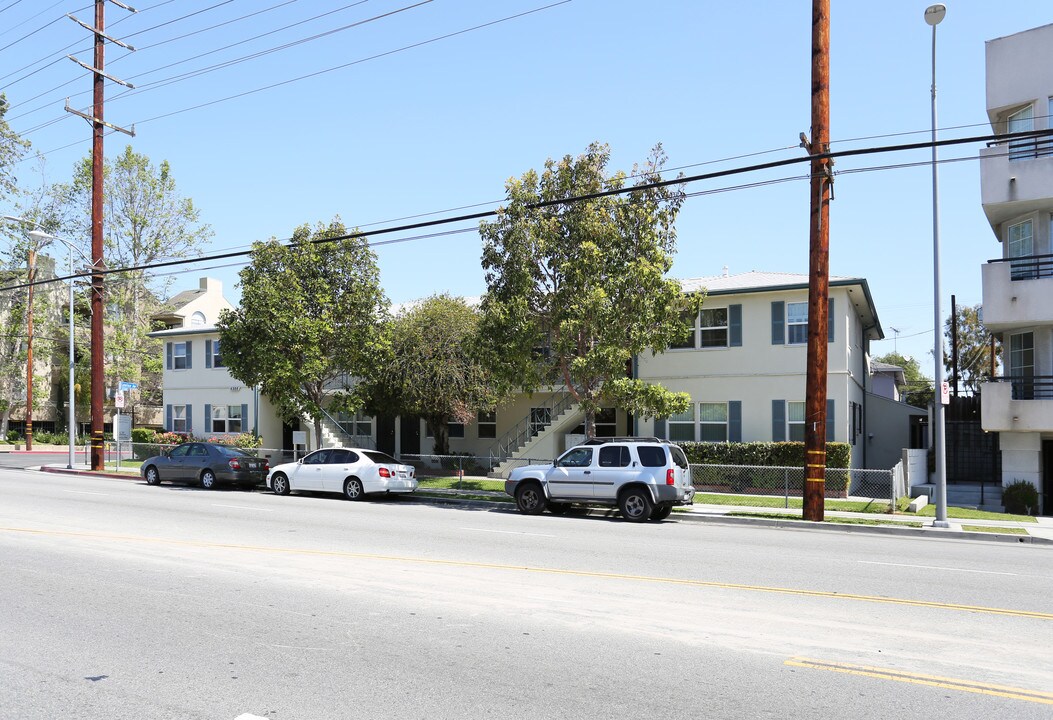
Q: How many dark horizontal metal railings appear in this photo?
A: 3